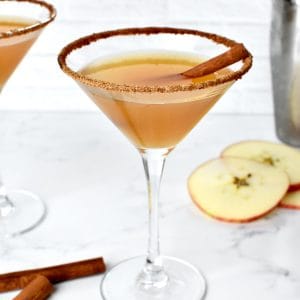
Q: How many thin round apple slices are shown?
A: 3